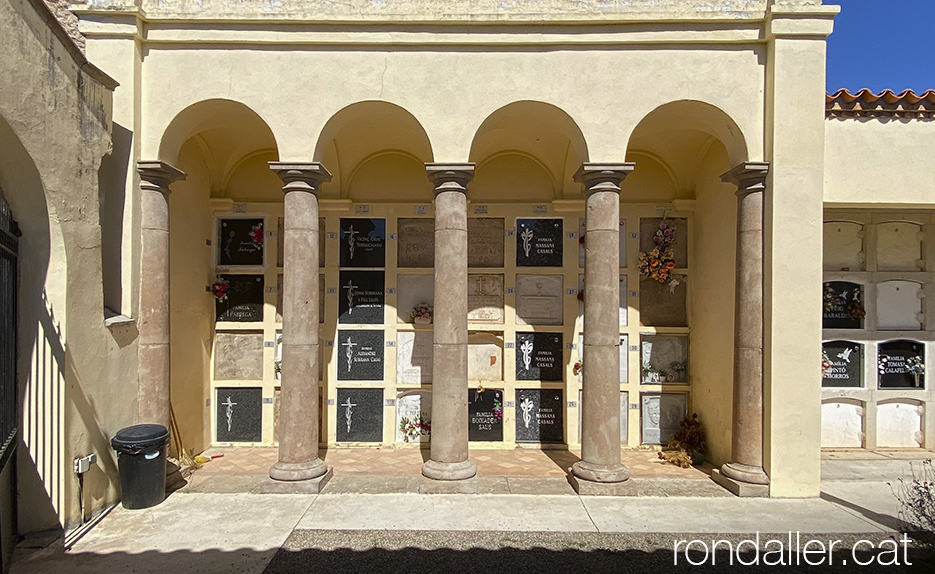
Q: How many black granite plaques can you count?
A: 14